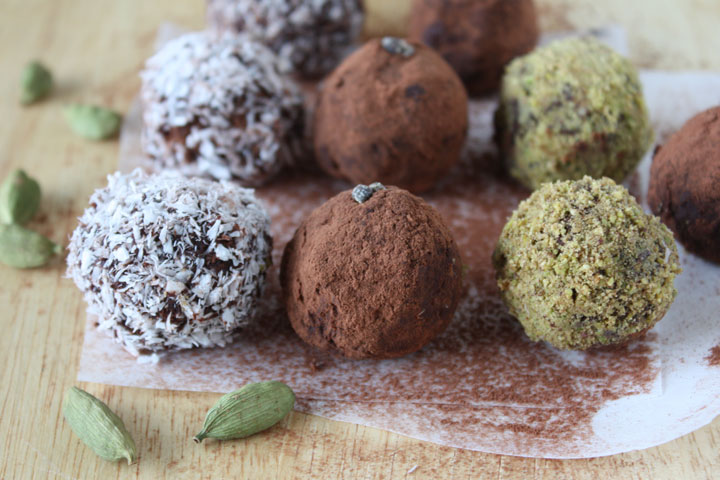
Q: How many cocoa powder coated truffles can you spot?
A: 4